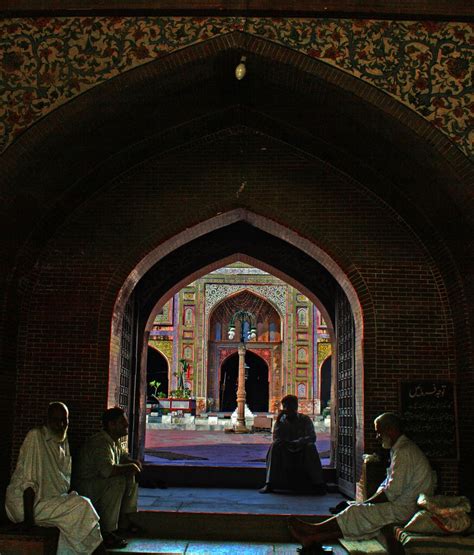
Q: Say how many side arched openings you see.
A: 2